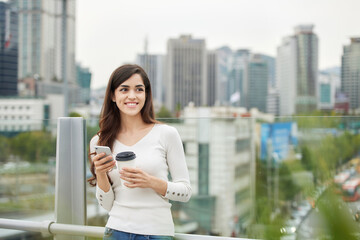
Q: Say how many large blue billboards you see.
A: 1